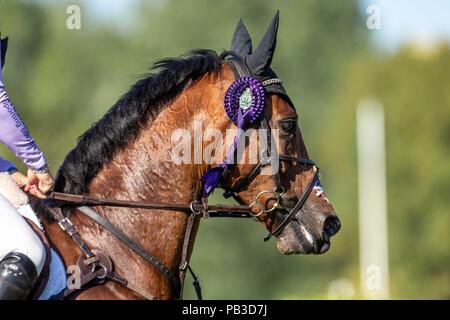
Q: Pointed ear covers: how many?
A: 2